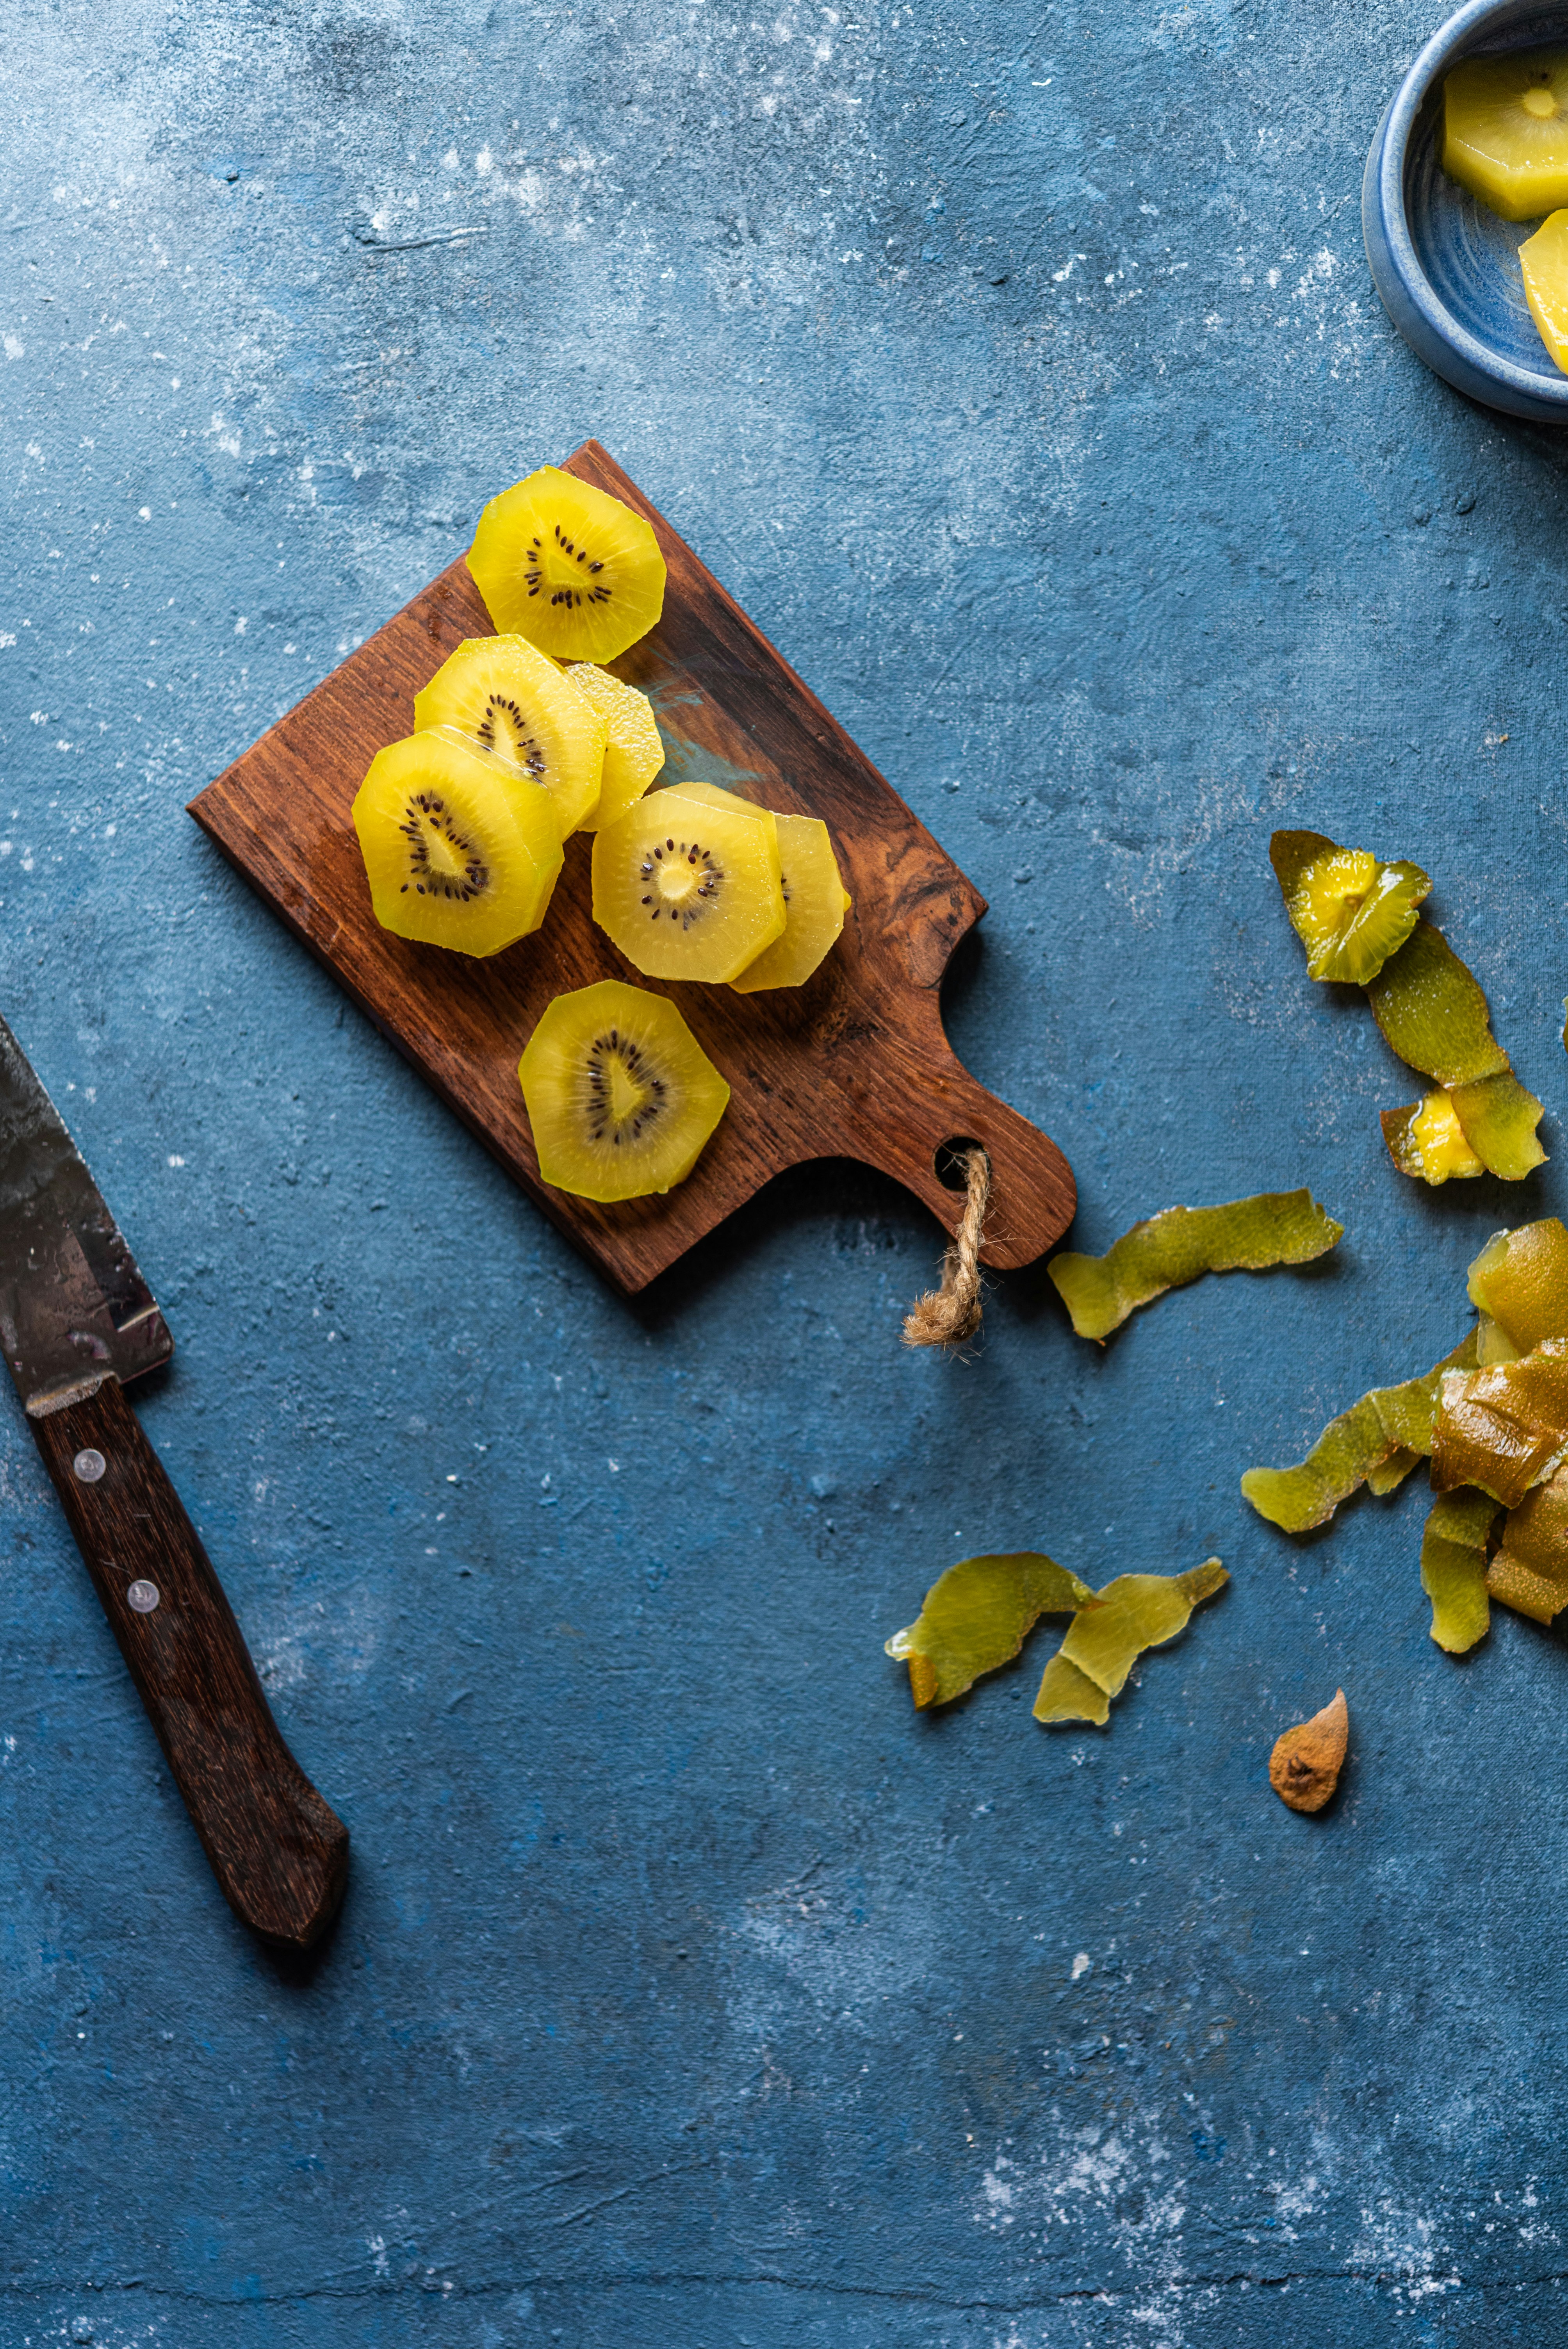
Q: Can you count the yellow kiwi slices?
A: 9